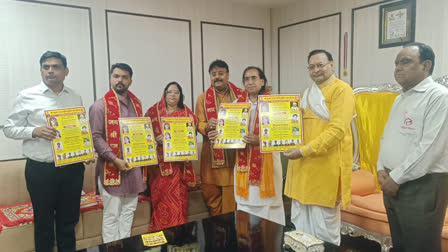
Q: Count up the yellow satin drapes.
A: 1